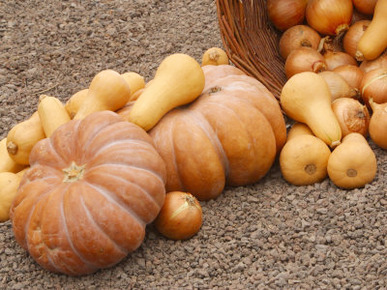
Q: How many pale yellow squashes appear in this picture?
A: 13